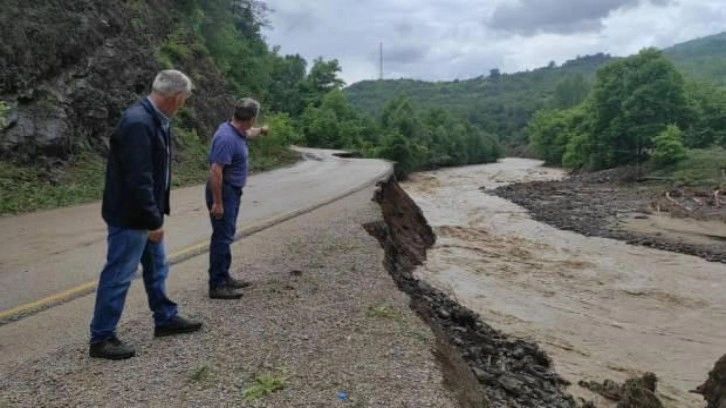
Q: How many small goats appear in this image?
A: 0